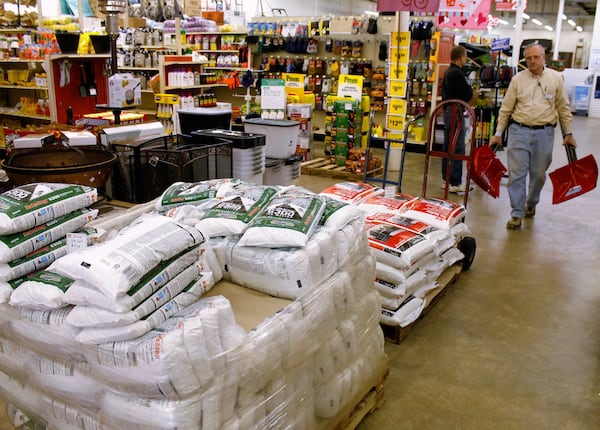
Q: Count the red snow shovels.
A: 2